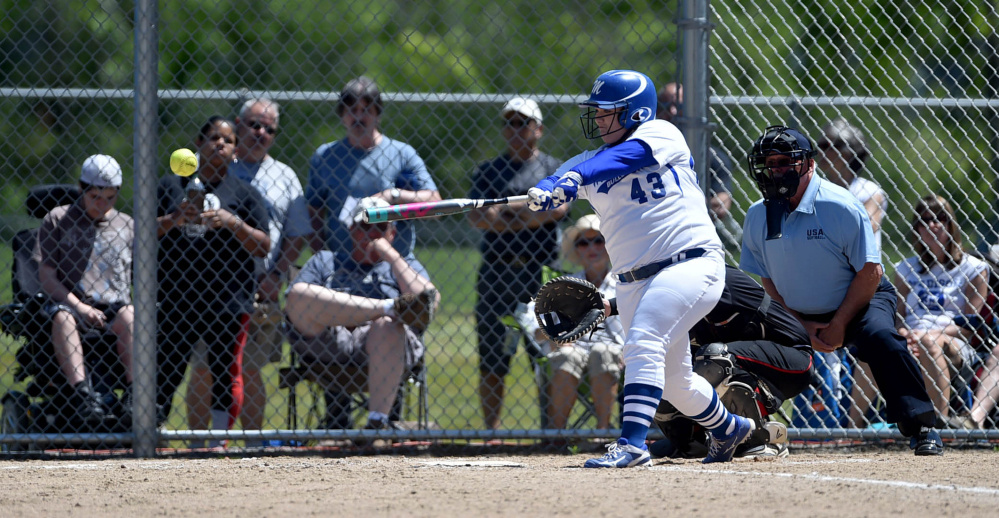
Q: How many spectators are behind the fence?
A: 11